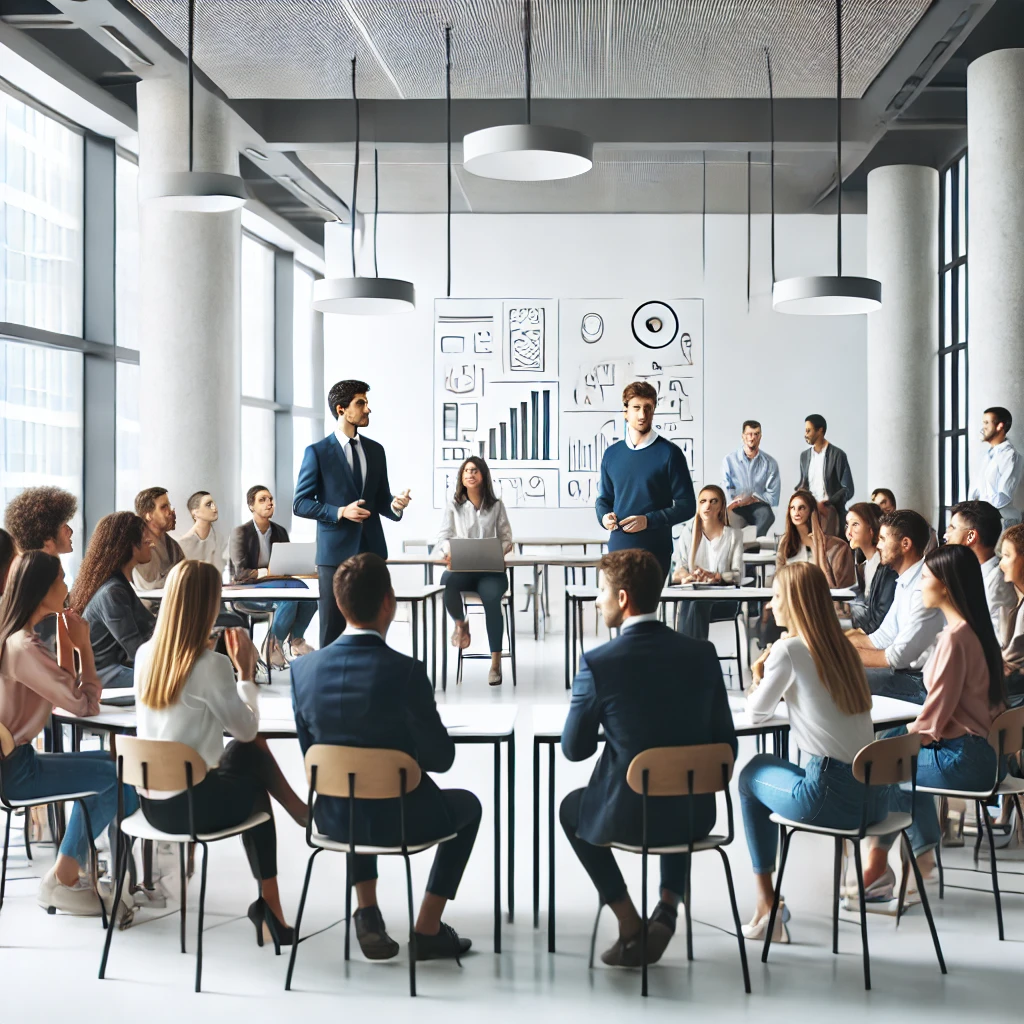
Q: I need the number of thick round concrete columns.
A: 3